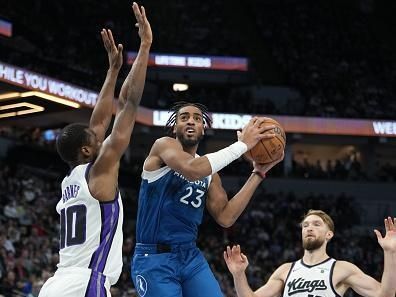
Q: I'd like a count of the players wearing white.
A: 2